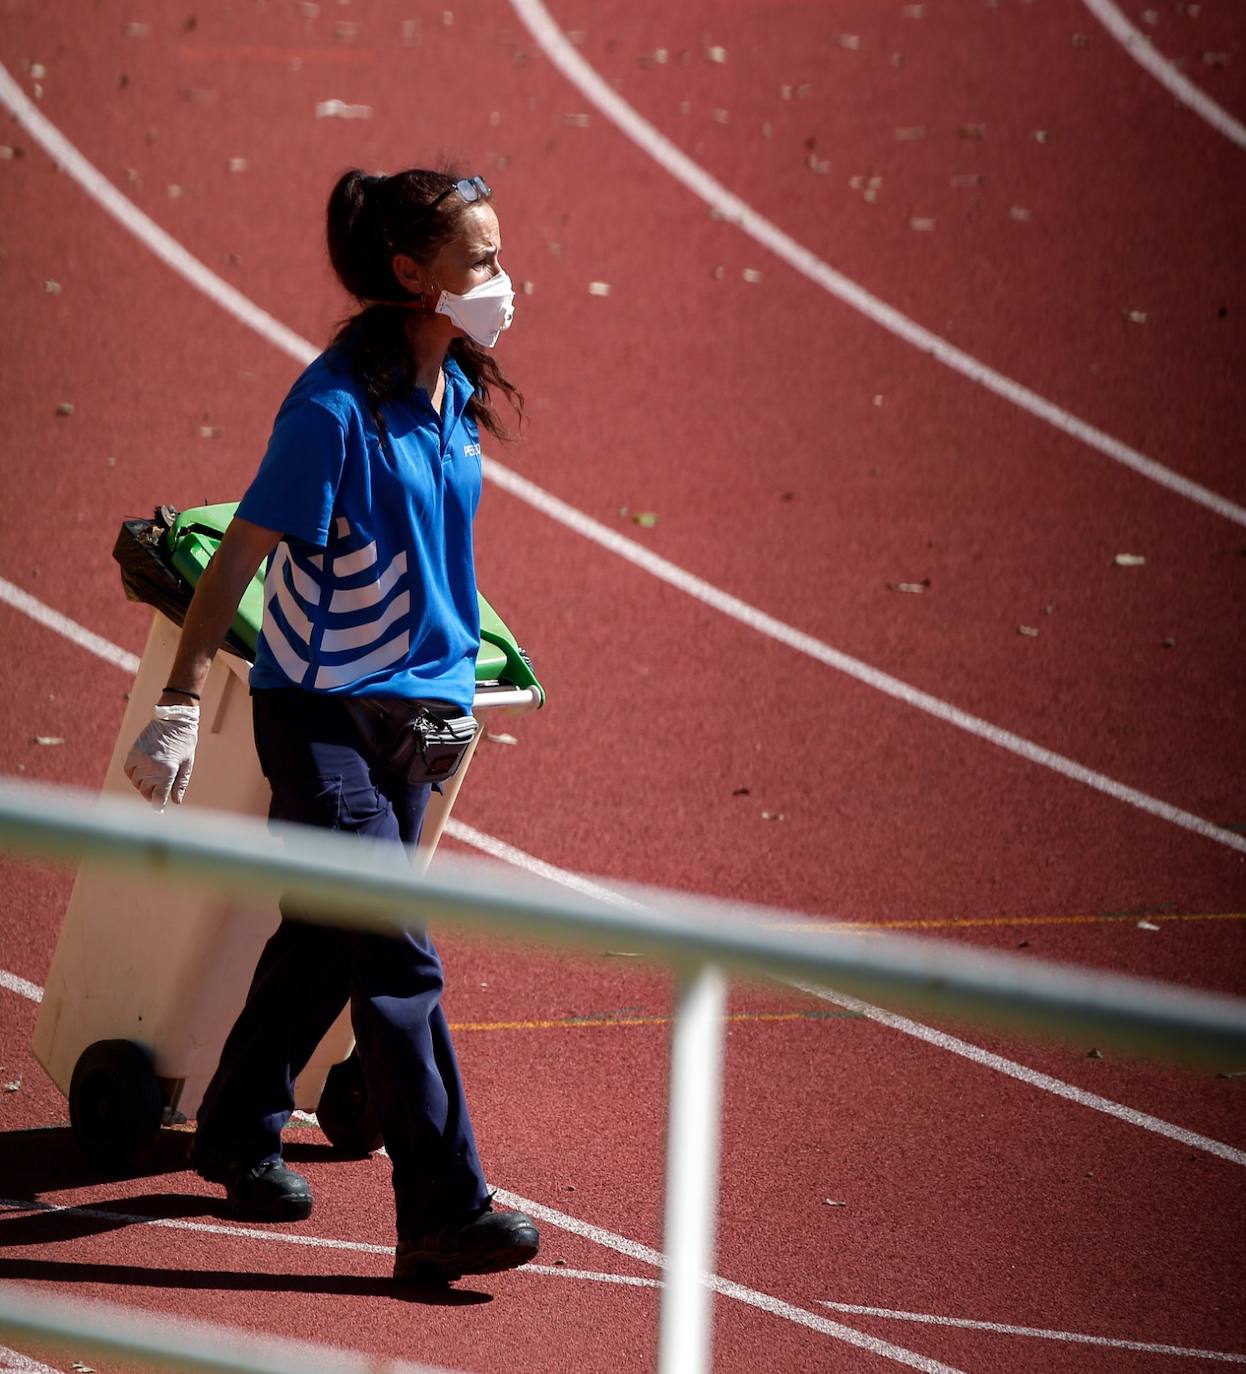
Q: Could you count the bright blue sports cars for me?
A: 0